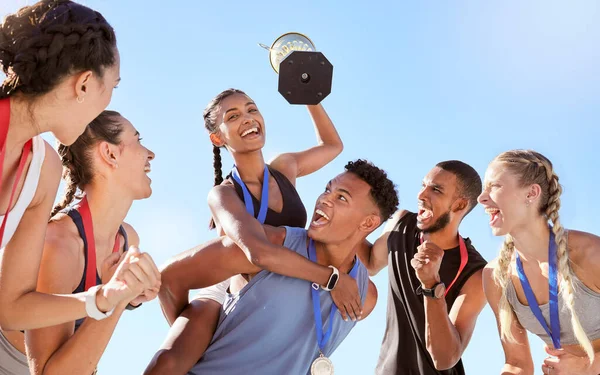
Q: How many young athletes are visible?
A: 6